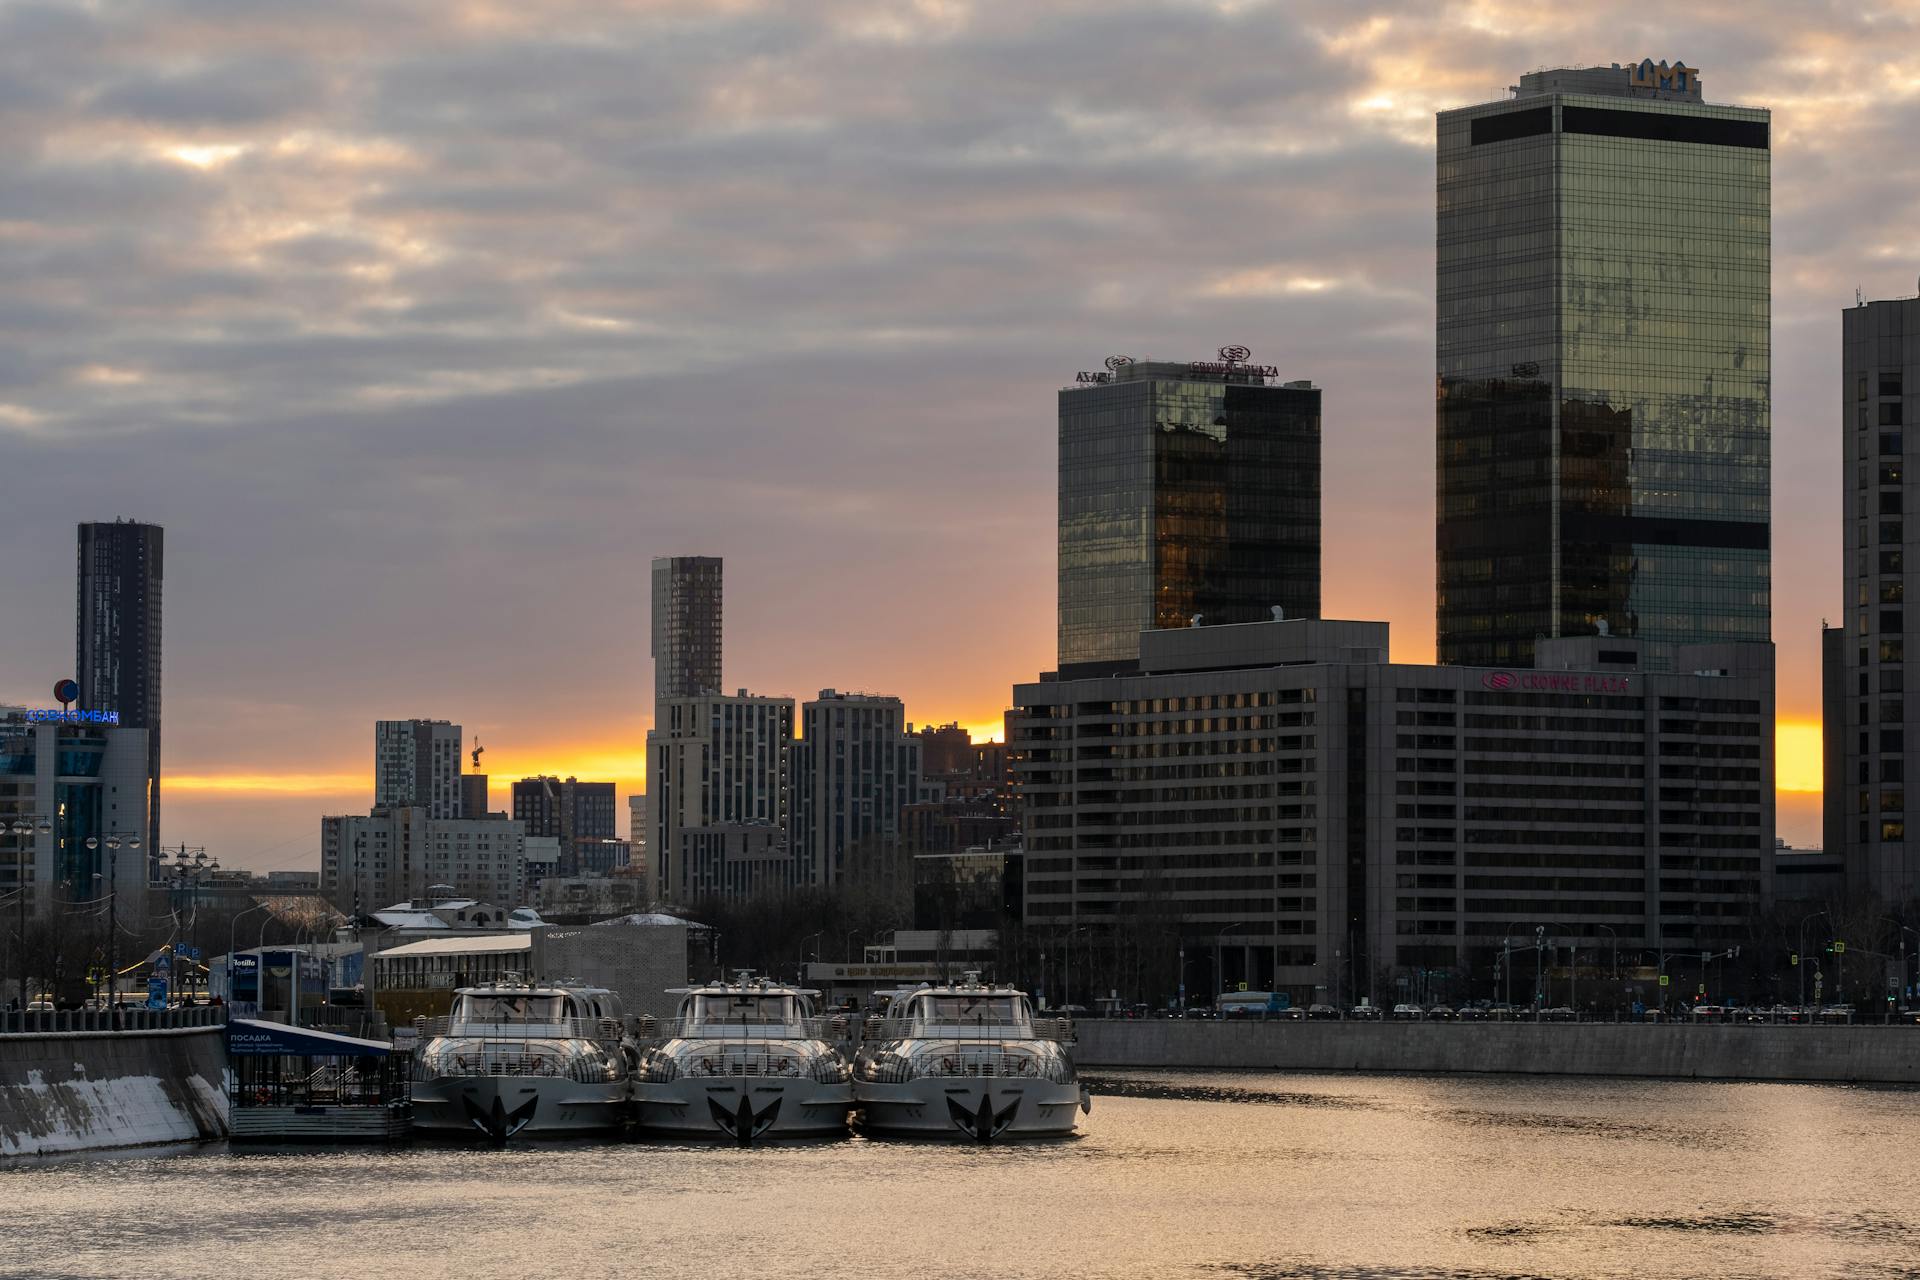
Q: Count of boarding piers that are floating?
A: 1